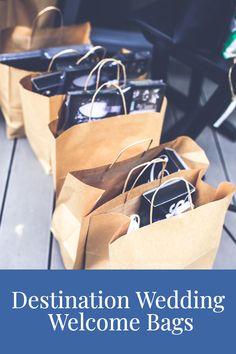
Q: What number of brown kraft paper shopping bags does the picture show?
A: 5